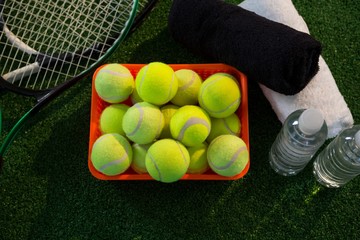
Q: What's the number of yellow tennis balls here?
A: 15